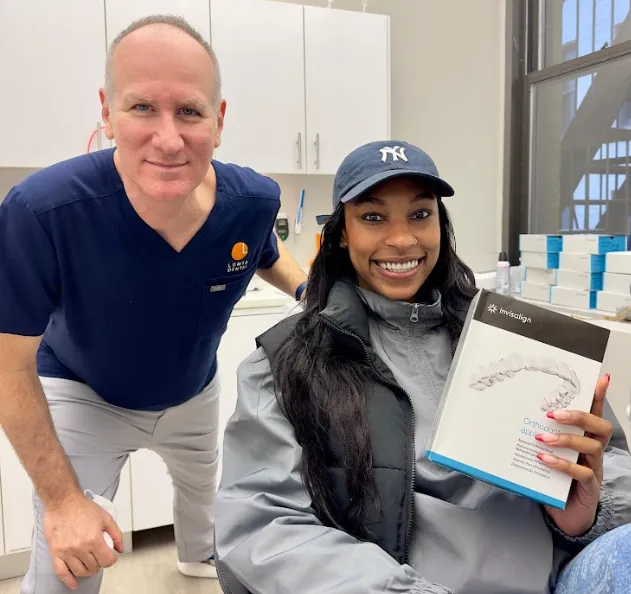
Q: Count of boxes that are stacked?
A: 11